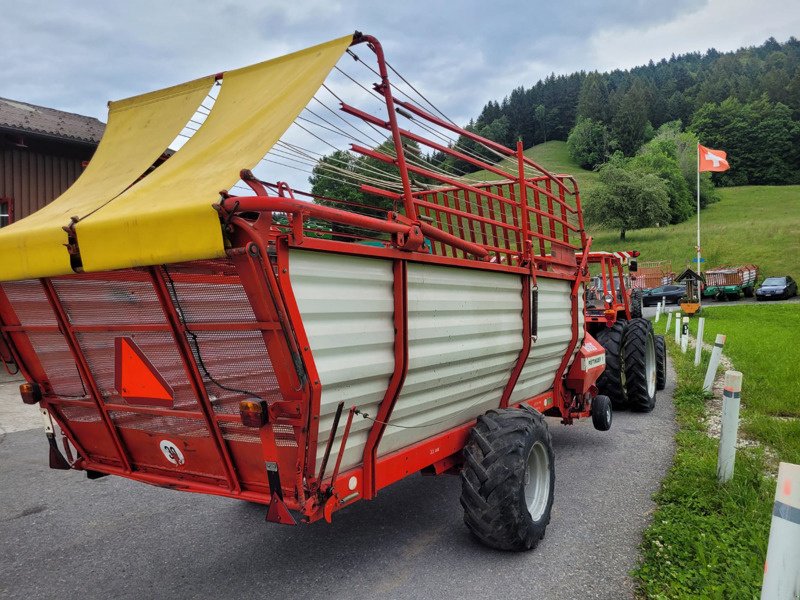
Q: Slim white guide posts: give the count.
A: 9